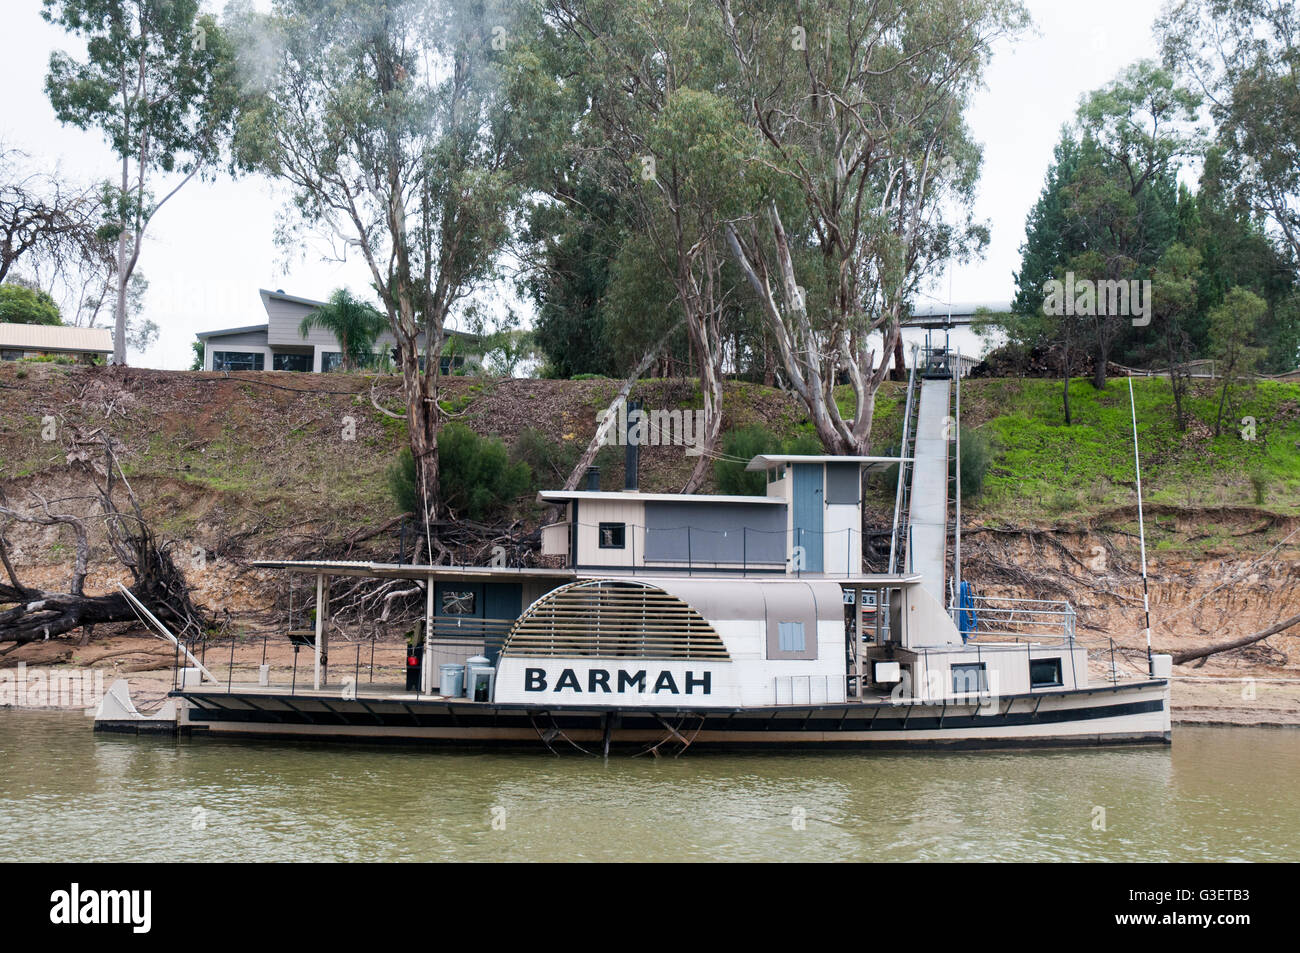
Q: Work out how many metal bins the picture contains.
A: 2